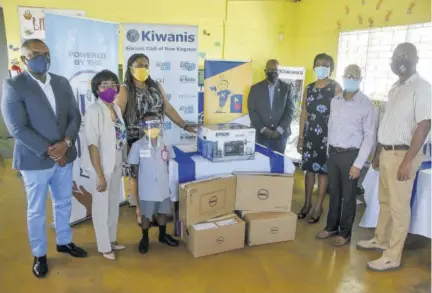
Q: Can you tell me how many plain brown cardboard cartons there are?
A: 4